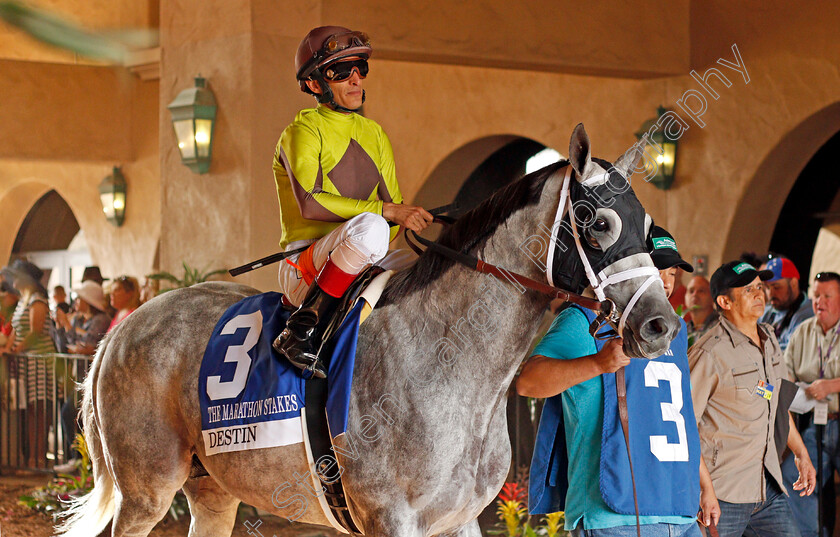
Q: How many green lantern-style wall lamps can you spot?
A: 3